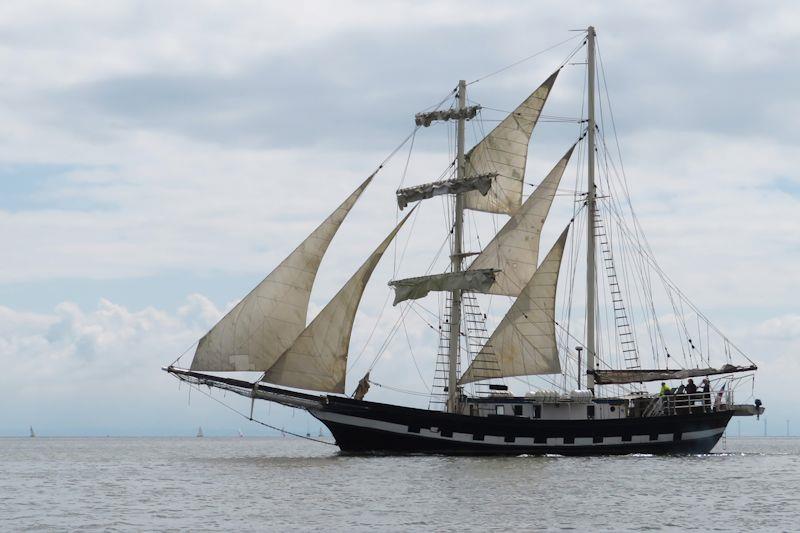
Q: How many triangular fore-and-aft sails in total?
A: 5